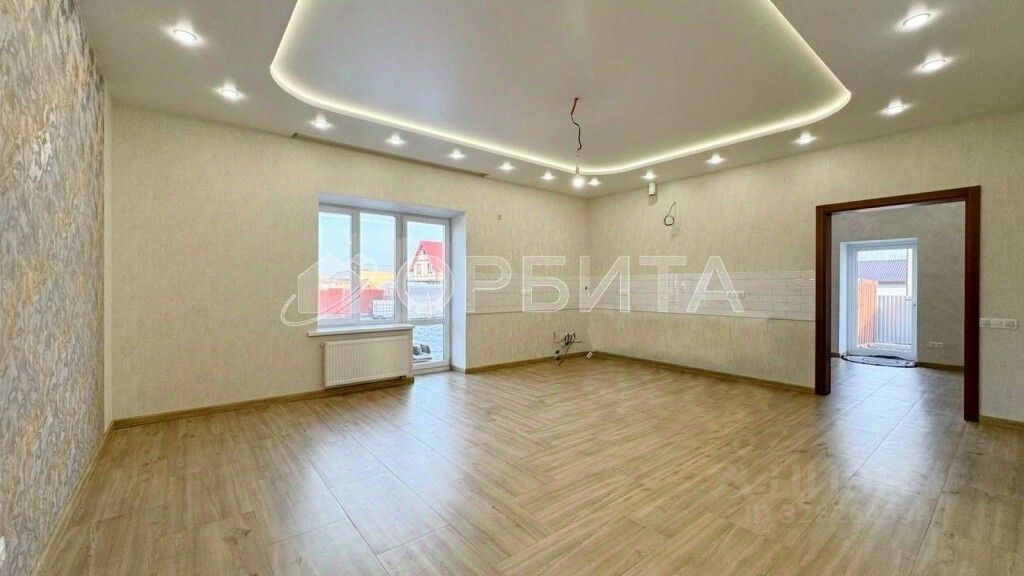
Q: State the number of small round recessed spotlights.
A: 14